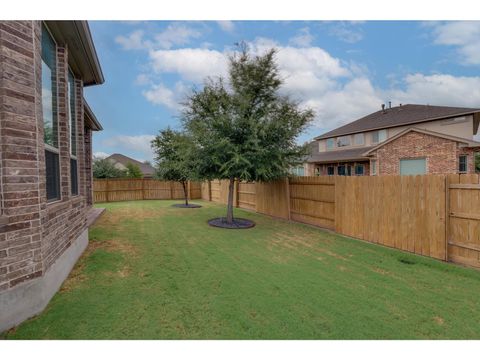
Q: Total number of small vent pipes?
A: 3